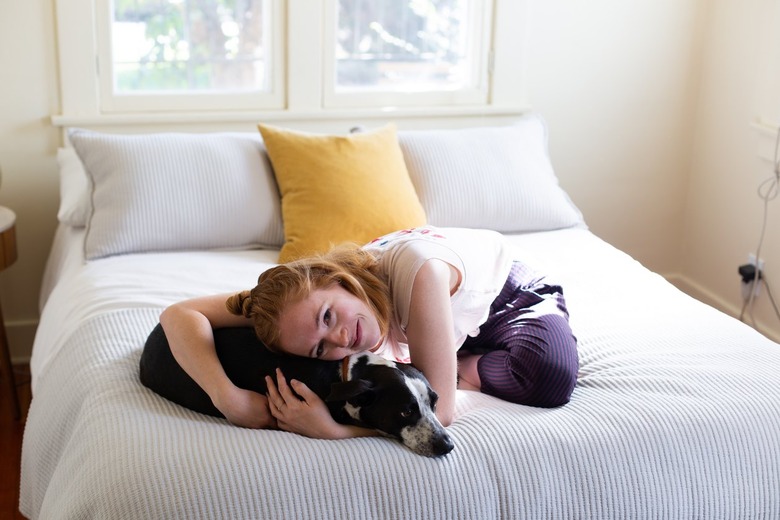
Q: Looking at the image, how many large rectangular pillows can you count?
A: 2